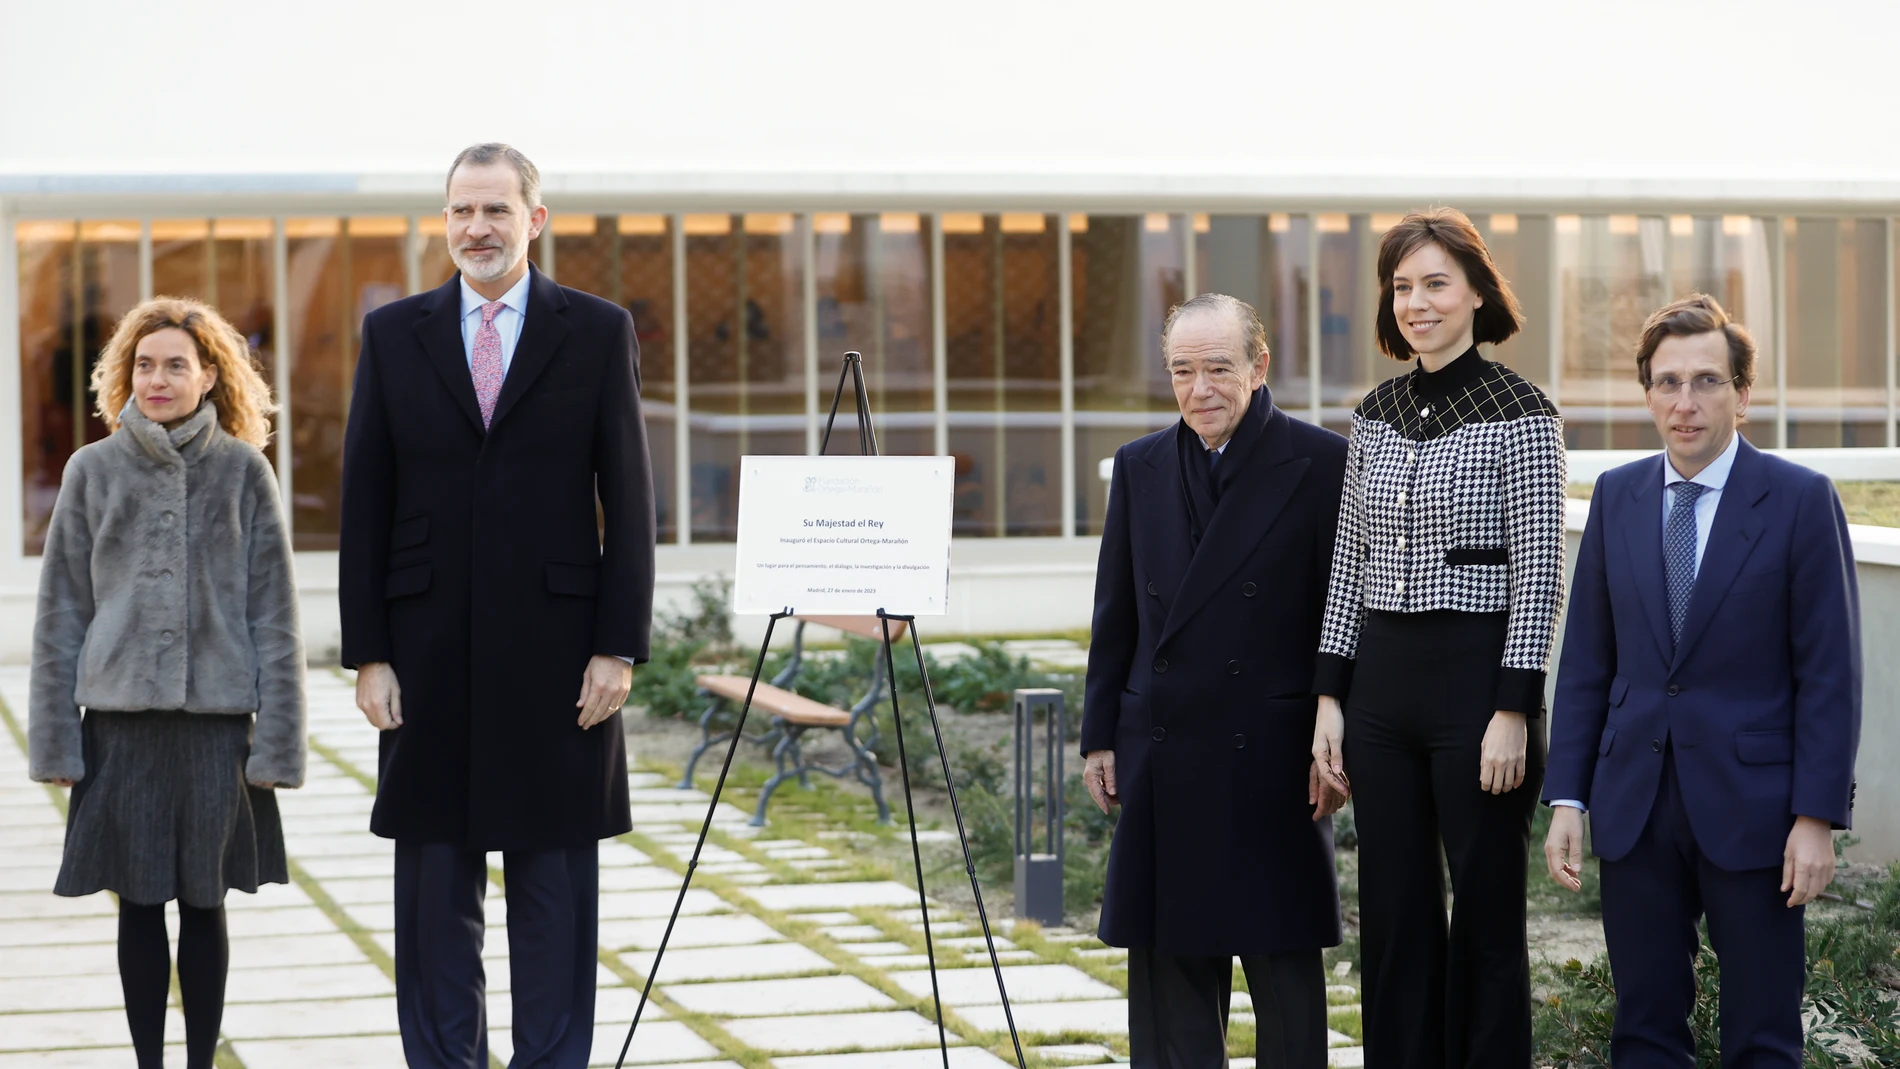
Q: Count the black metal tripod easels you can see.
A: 1